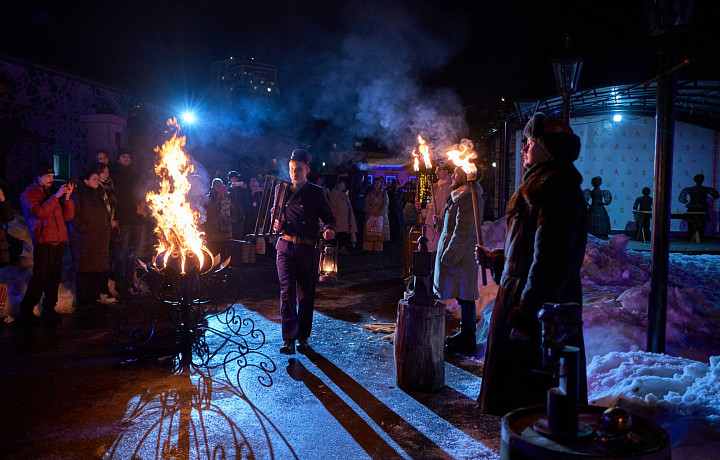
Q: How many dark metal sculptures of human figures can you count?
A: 3